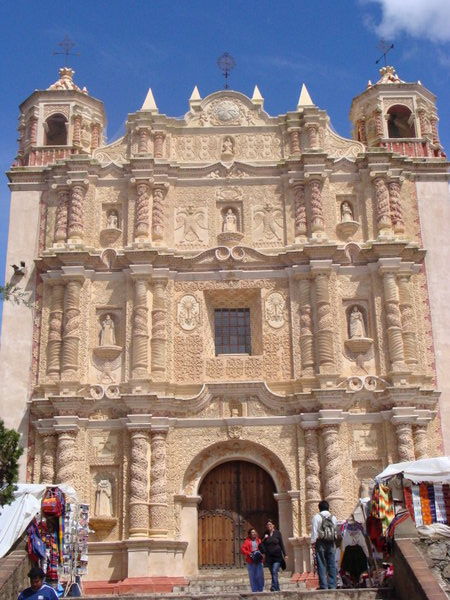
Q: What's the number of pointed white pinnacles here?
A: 4